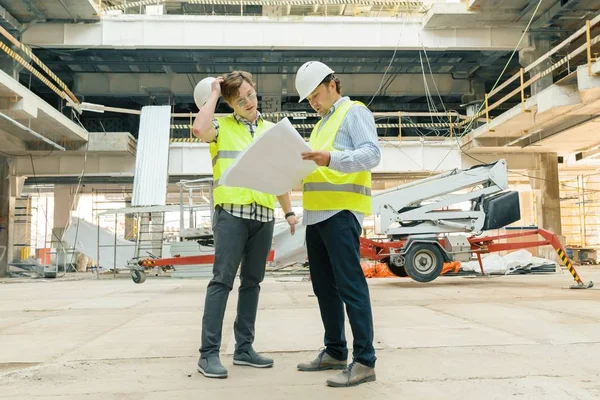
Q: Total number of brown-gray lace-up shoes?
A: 2